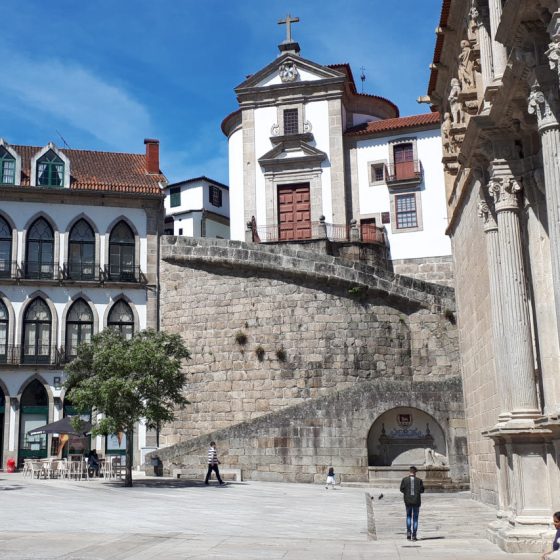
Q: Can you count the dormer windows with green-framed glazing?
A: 2